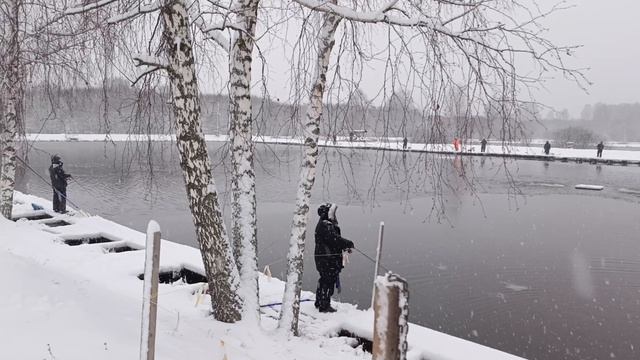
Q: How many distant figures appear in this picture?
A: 5